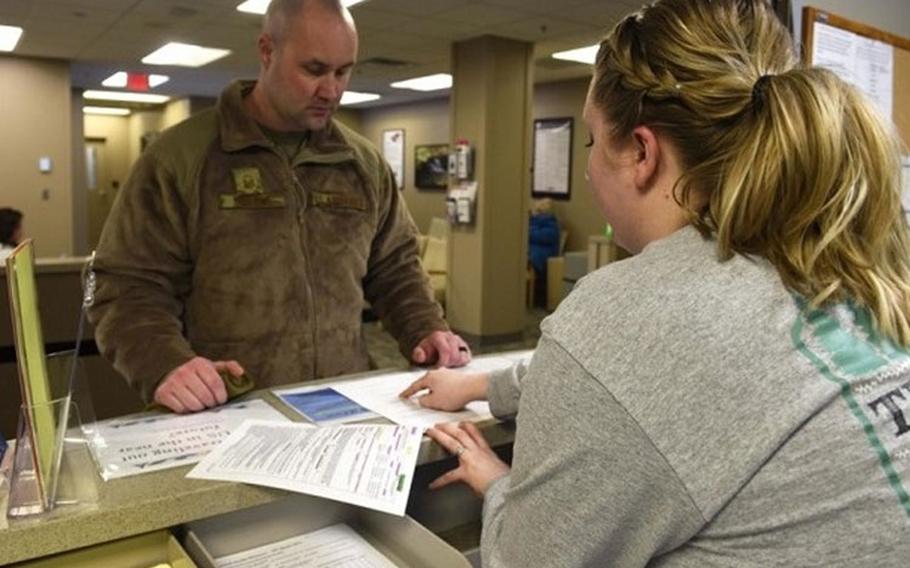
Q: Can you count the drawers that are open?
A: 2